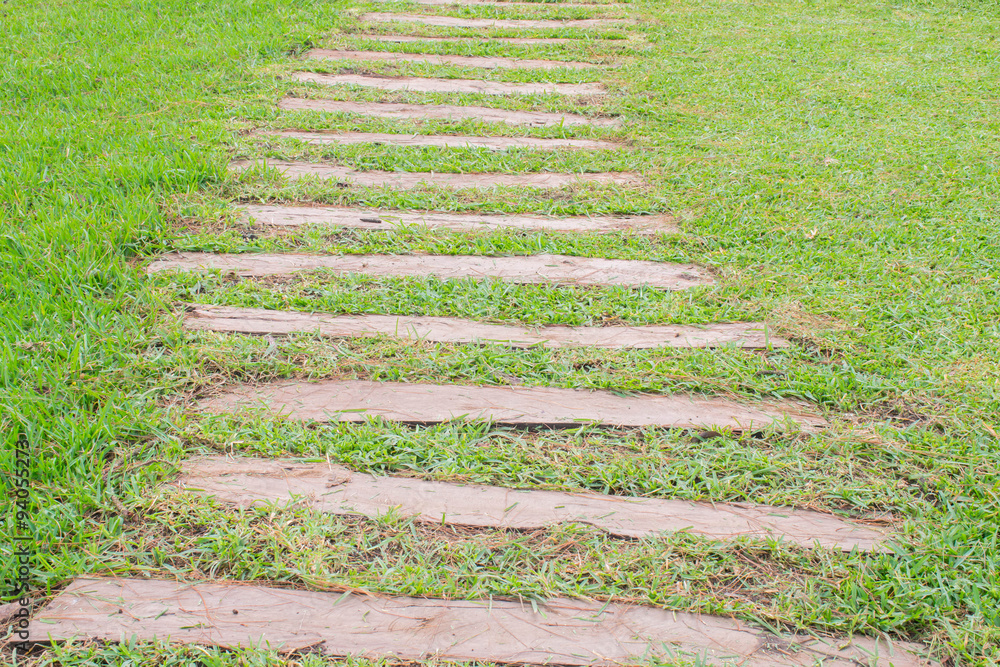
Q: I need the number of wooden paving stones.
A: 14